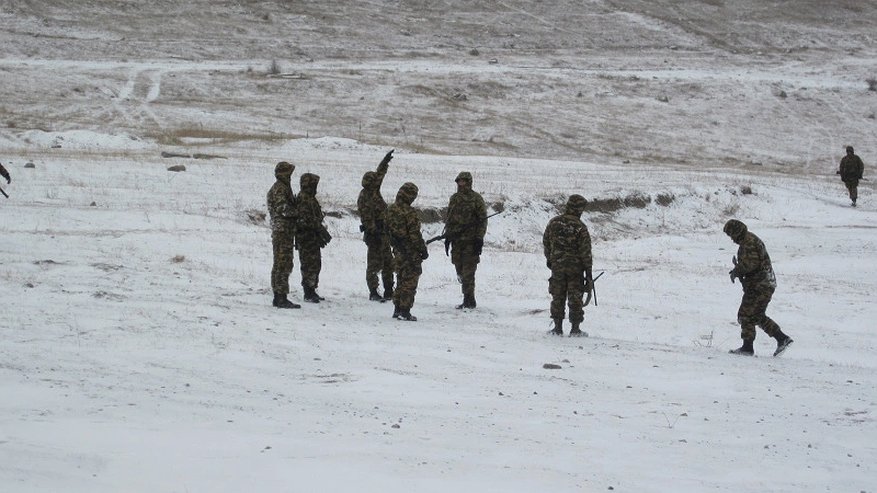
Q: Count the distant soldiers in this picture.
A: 1